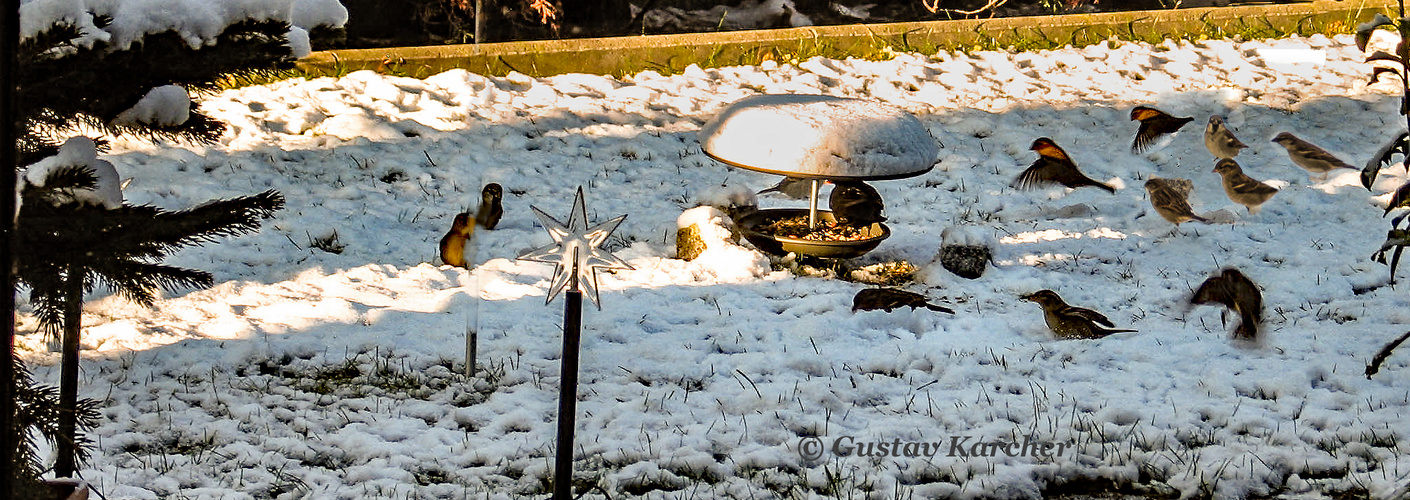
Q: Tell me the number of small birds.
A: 13